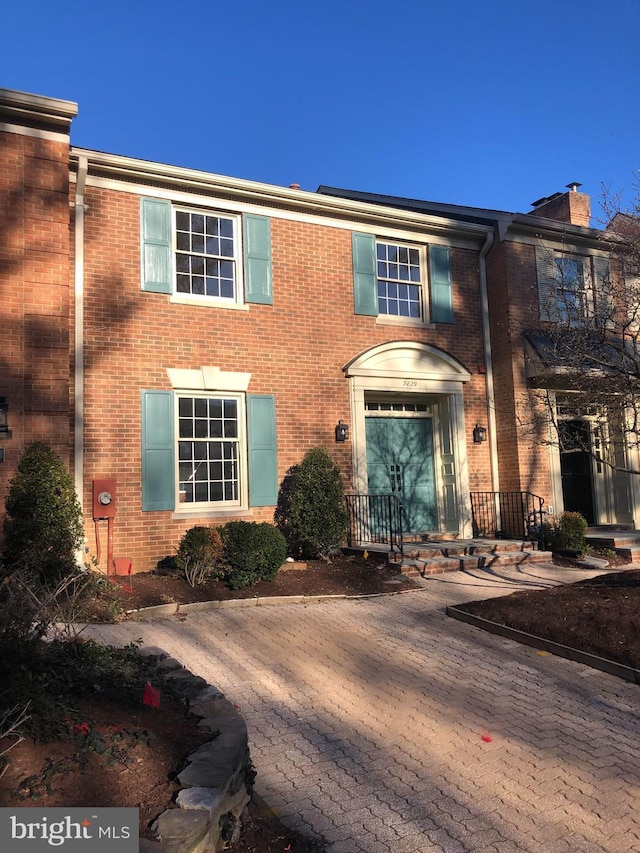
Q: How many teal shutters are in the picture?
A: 6